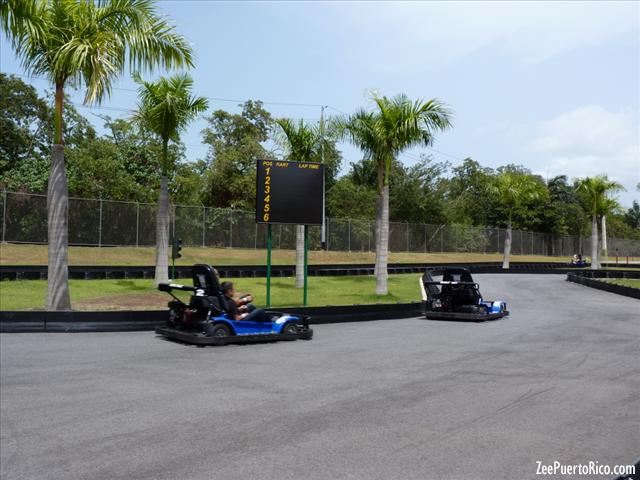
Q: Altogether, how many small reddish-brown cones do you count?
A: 0